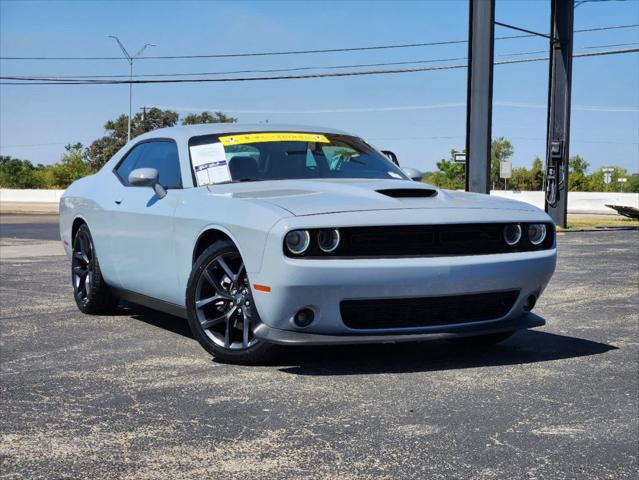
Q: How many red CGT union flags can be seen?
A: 0